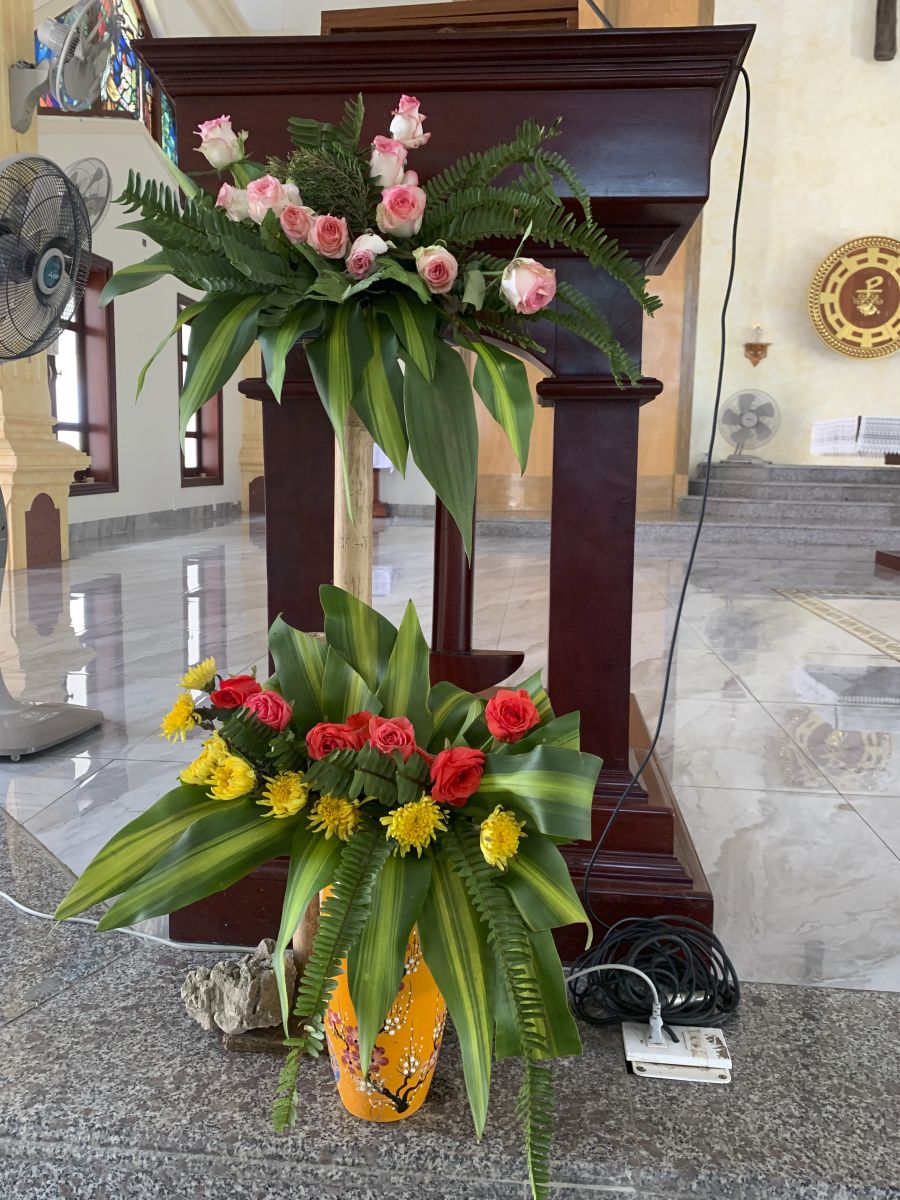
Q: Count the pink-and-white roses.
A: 11